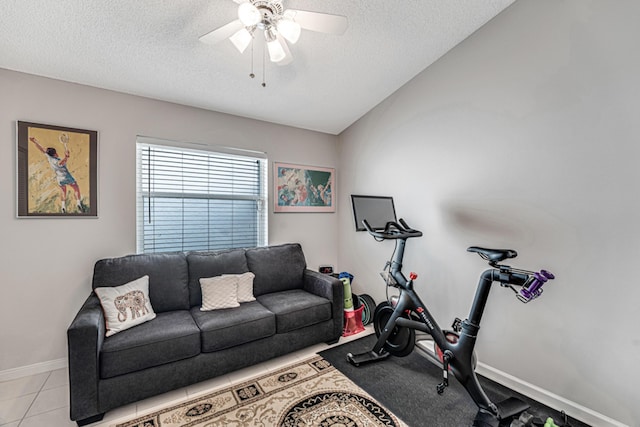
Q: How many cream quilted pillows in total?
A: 2